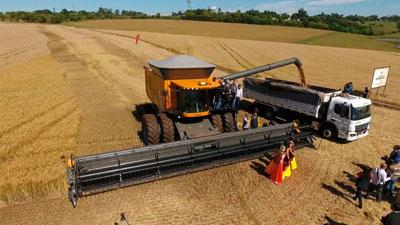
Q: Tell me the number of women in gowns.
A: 3